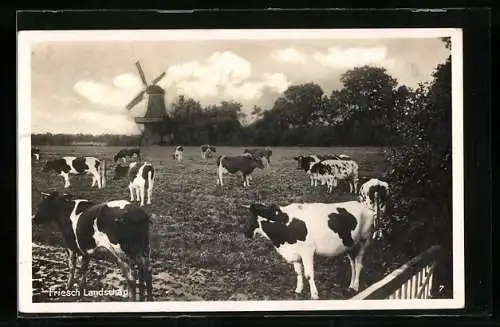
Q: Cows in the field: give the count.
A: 13